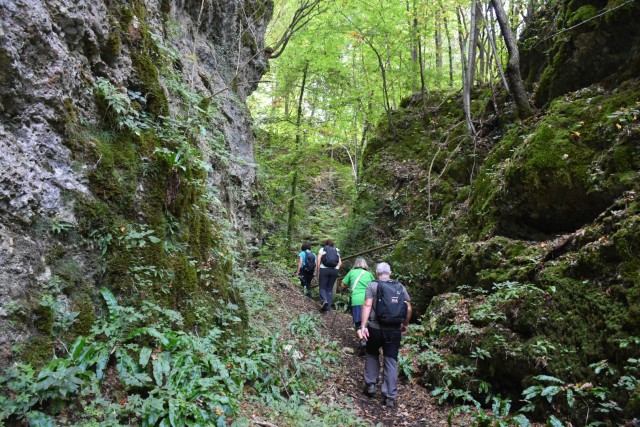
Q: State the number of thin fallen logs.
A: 1